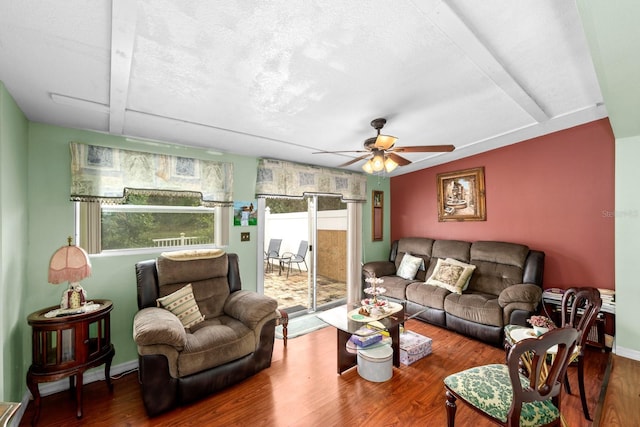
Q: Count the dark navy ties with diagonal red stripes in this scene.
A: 0